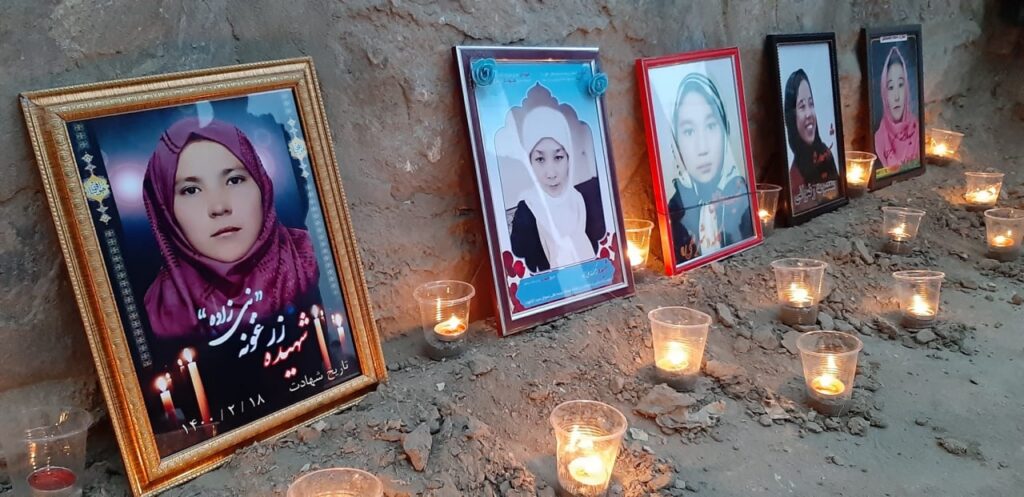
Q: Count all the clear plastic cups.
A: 15